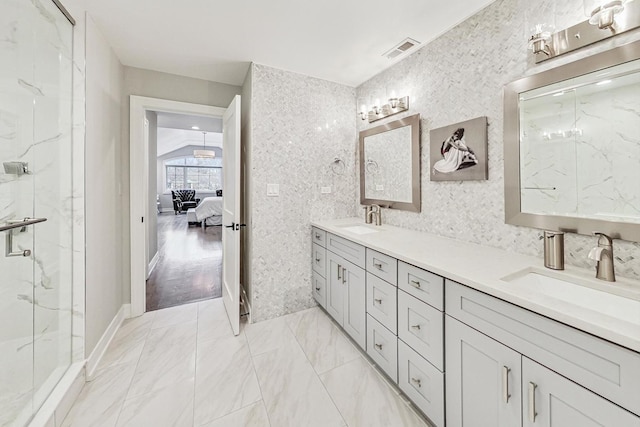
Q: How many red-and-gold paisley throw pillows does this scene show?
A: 0